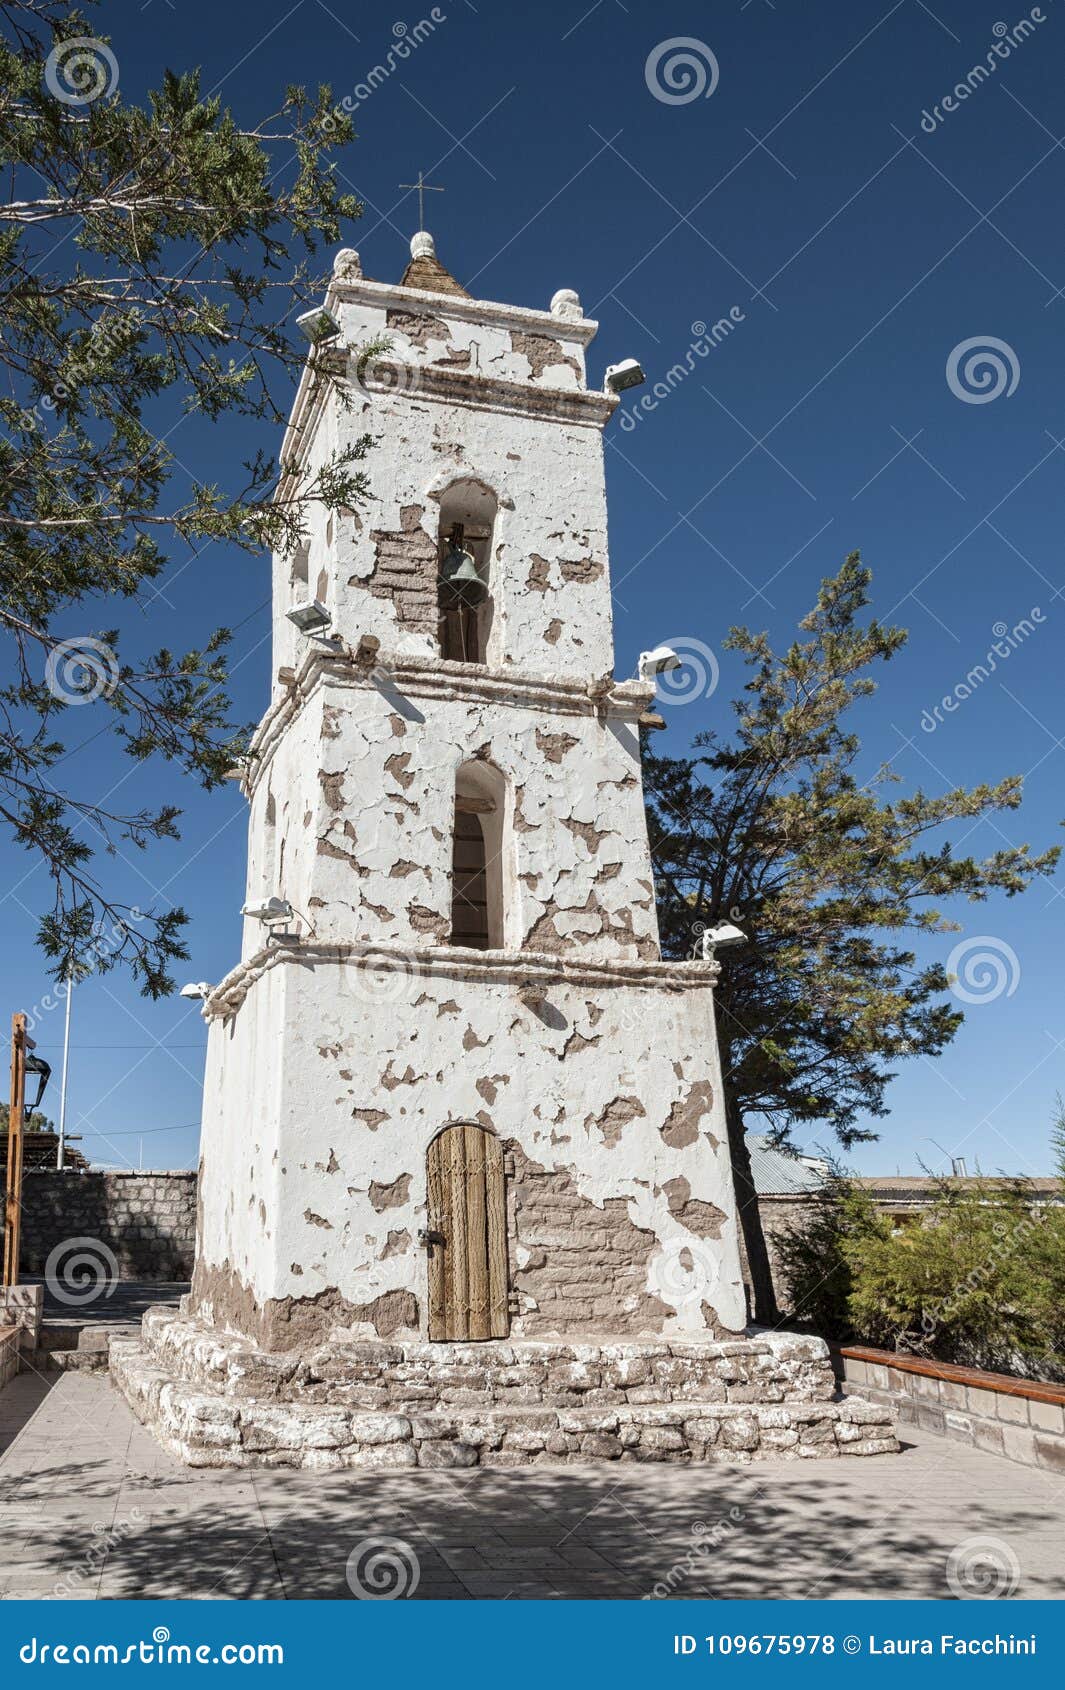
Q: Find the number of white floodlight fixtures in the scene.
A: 7